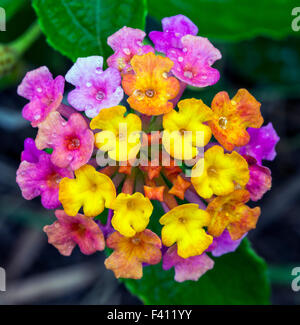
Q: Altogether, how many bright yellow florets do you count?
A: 6